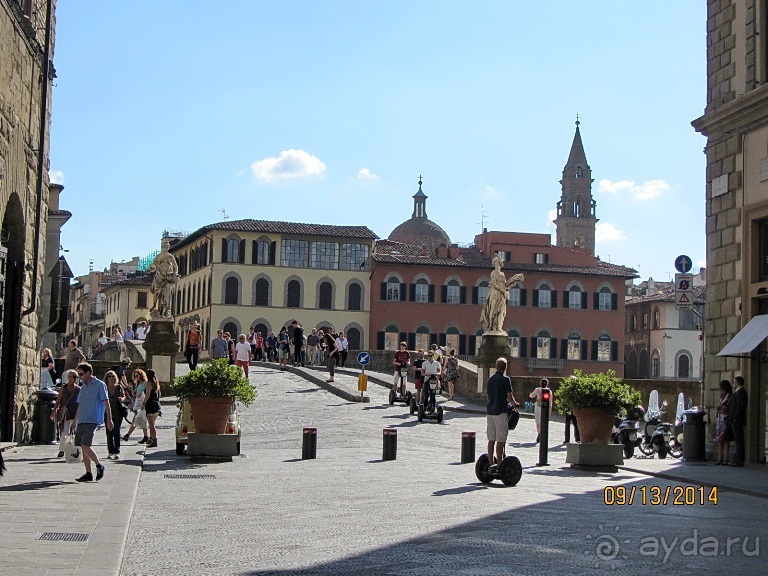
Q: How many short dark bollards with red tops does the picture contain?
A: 3